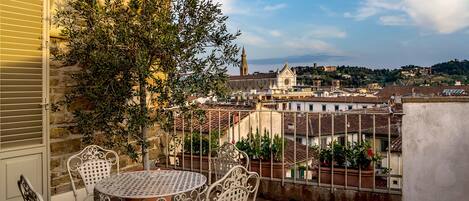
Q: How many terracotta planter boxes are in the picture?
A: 3